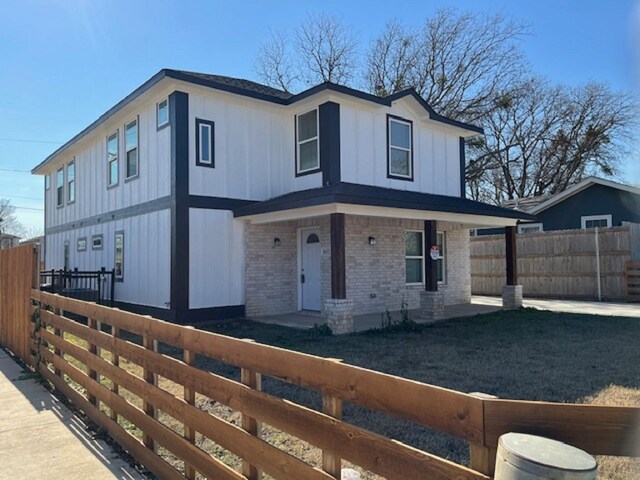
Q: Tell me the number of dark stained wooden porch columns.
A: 3